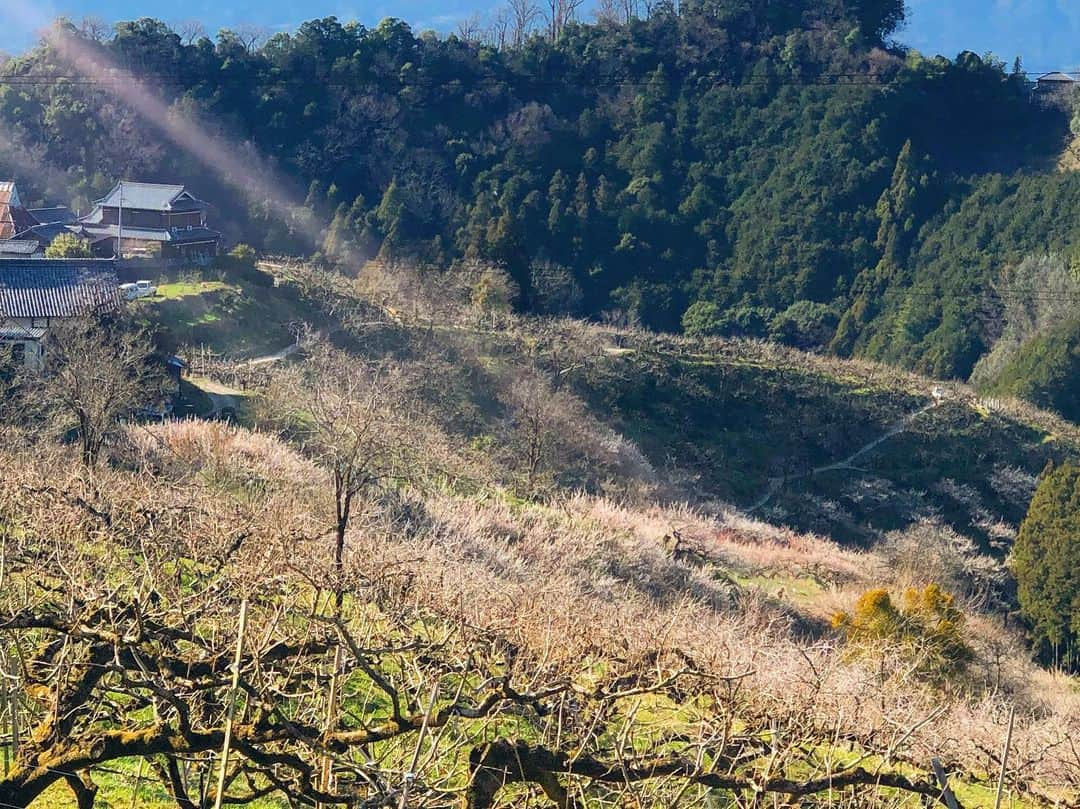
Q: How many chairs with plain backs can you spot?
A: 0